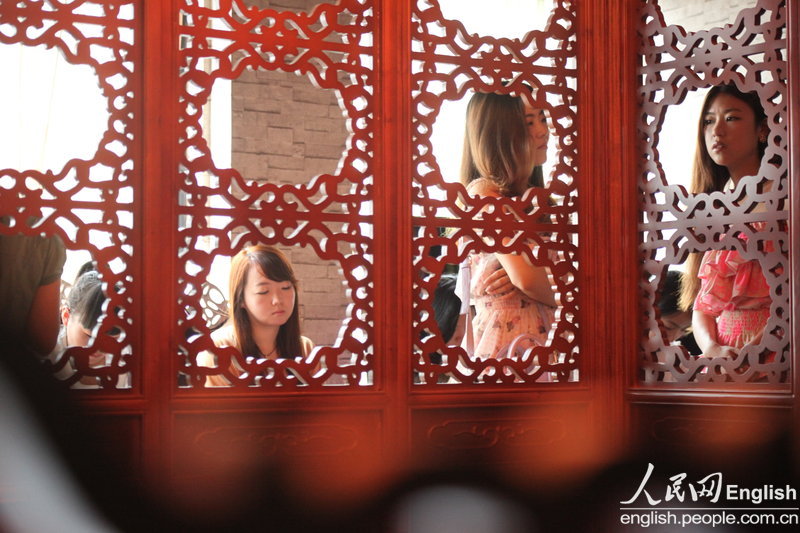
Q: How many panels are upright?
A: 4